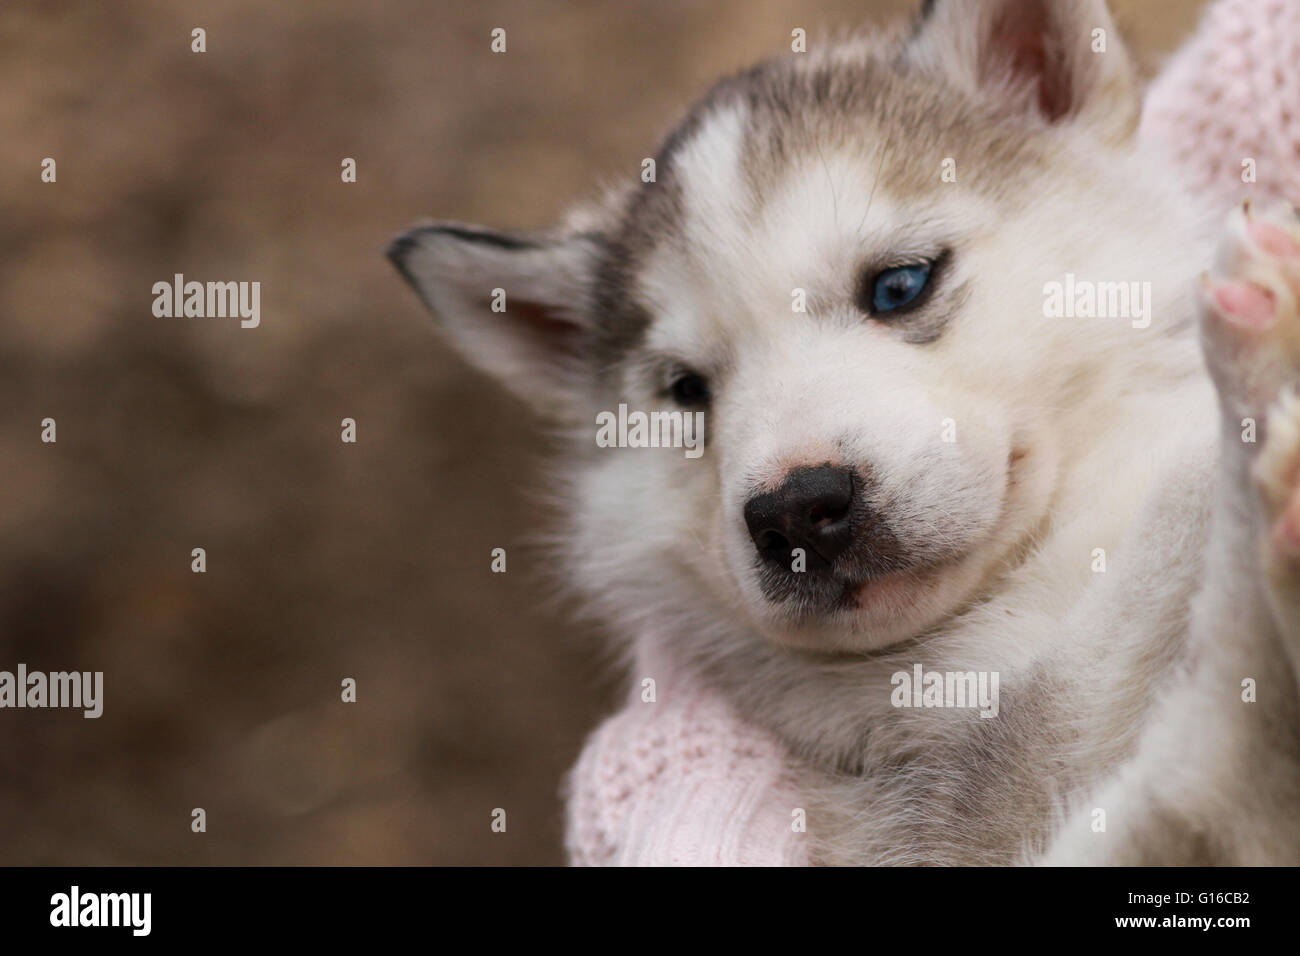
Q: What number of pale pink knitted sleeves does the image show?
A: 2